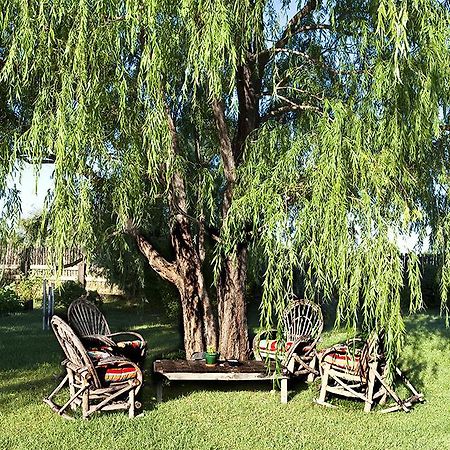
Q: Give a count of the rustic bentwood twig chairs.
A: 4